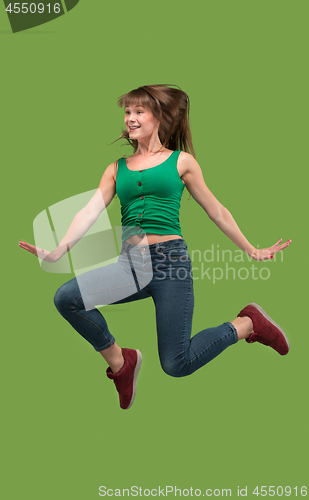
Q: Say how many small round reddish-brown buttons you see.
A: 4